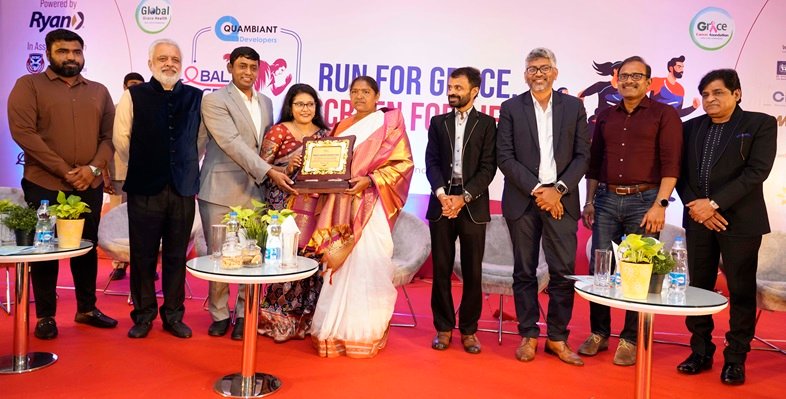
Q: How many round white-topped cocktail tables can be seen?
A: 3